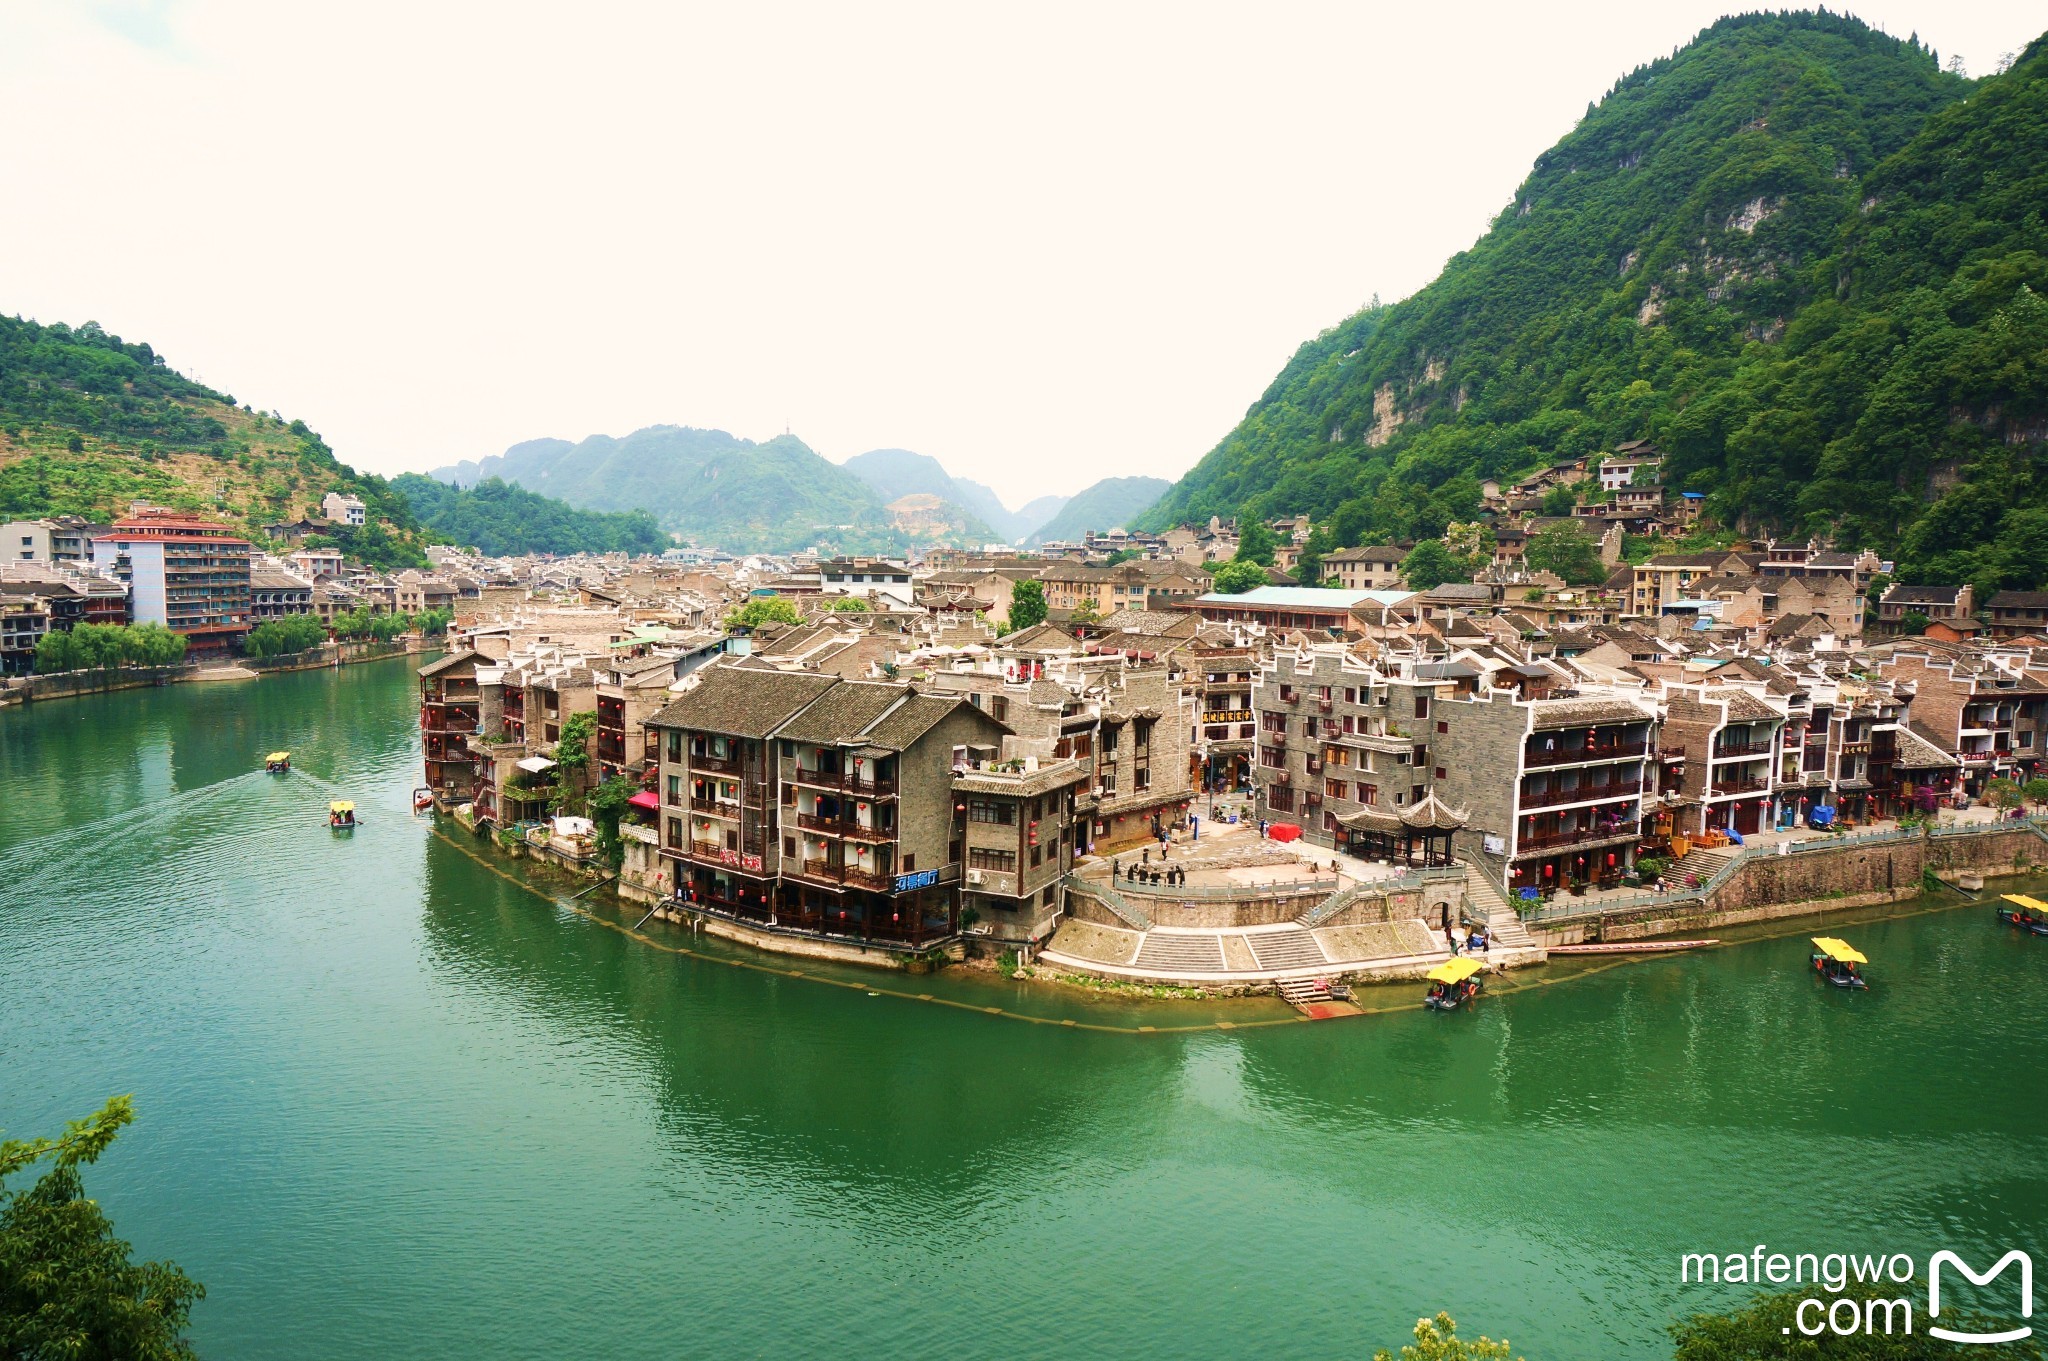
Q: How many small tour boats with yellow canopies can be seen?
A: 5